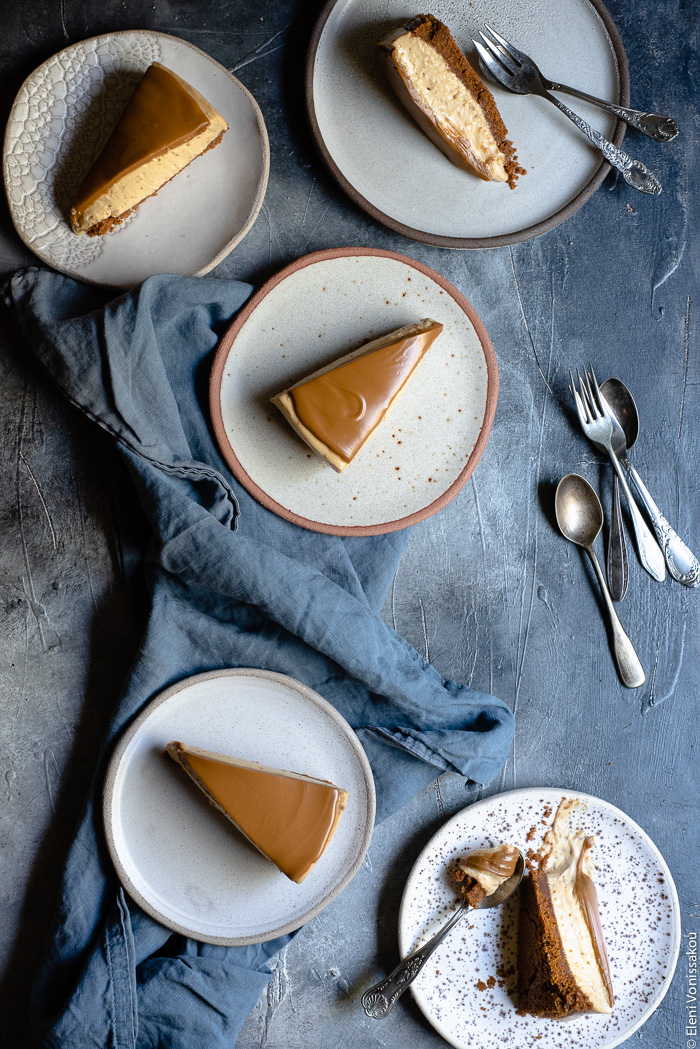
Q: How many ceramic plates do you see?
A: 5